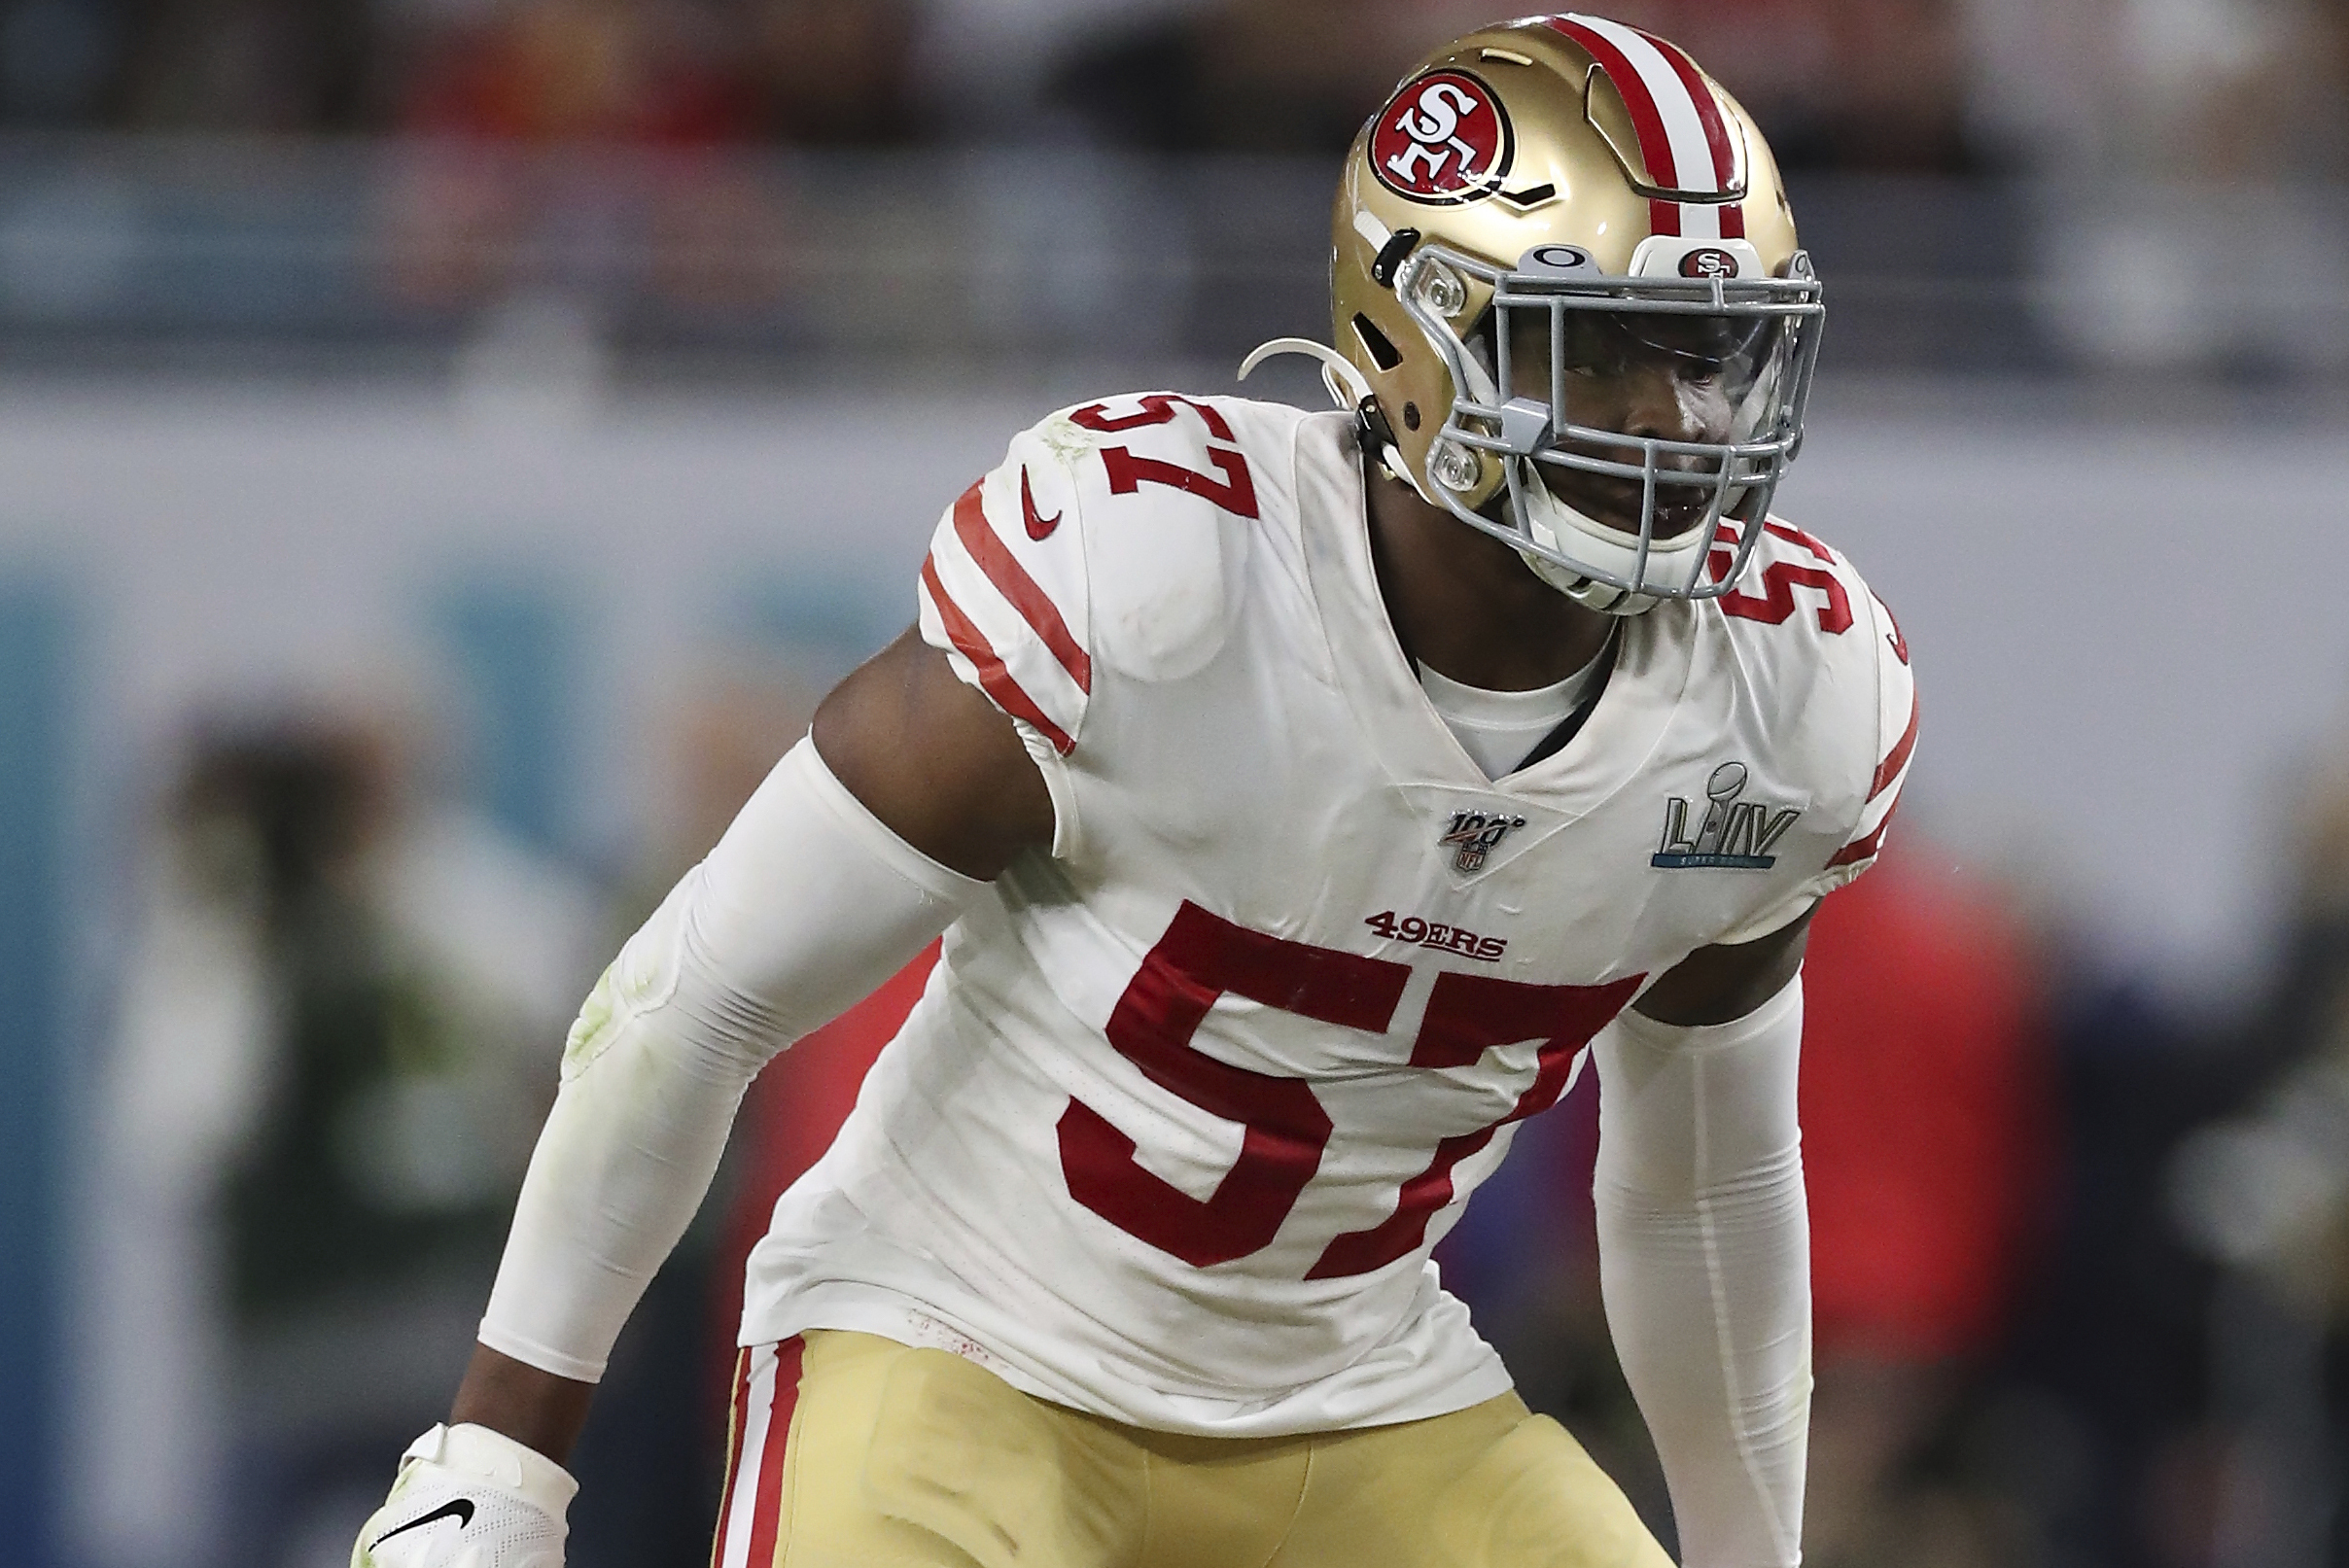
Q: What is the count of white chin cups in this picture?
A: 1